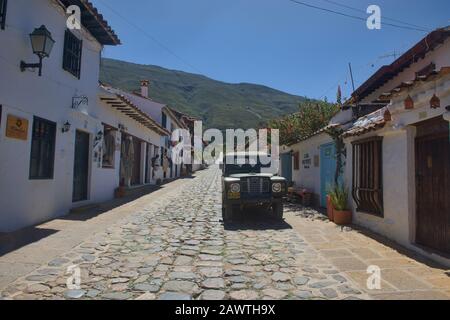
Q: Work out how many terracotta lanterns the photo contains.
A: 3